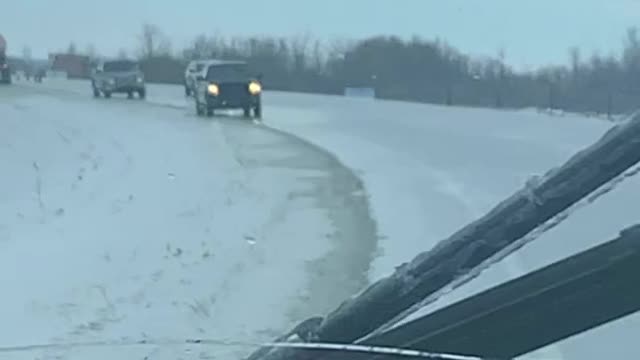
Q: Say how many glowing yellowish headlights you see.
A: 2